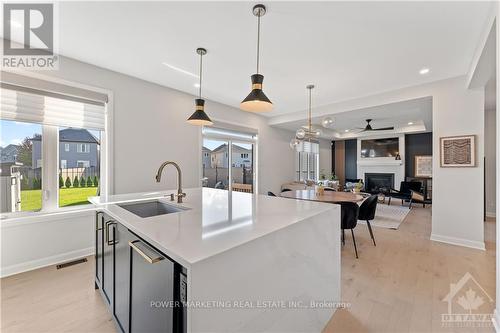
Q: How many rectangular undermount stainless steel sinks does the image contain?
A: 1